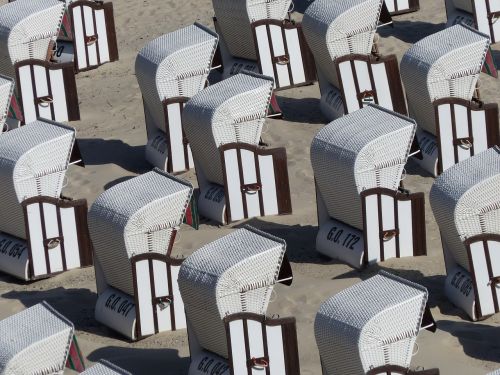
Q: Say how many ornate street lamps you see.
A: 0